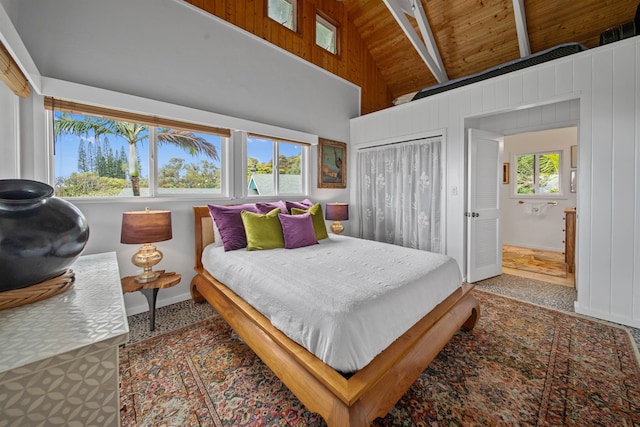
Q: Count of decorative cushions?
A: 6